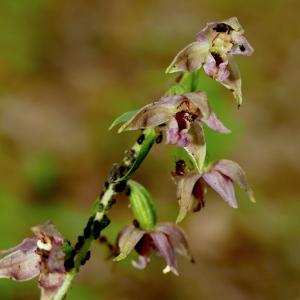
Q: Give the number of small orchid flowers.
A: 5